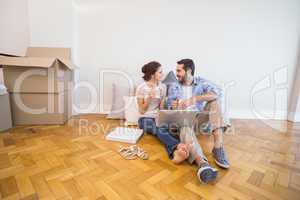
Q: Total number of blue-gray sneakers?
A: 2